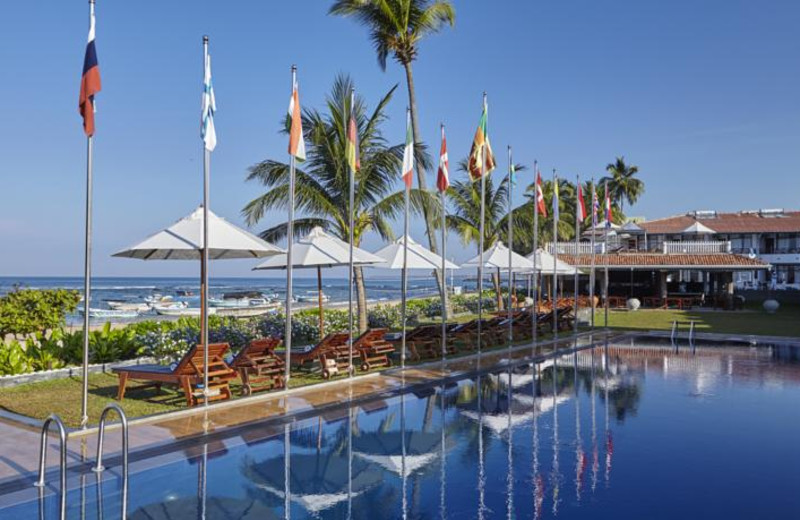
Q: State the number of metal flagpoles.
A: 13